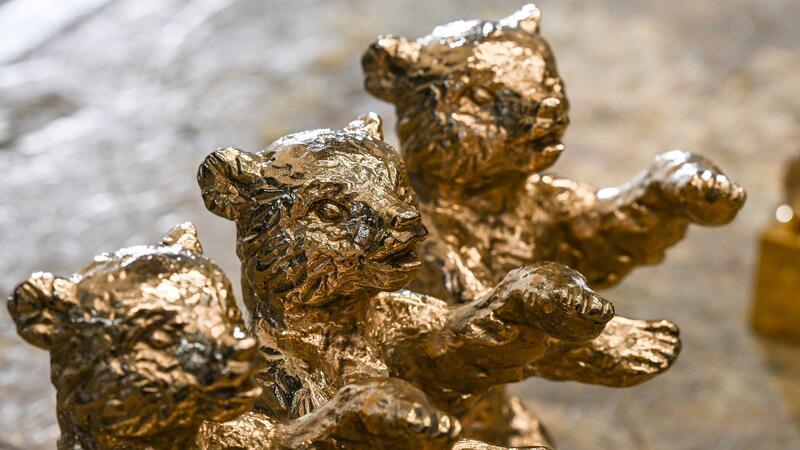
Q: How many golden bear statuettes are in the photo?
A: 3